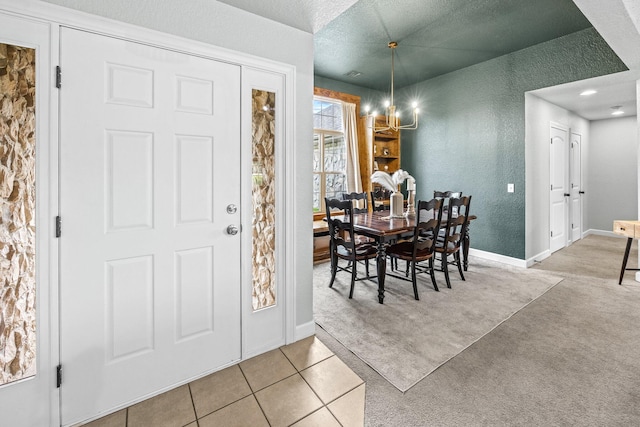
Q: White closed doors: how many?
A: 3